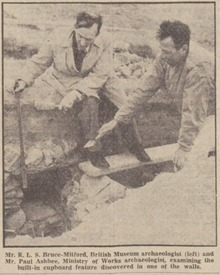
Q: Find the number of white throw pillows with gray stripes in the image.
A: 0